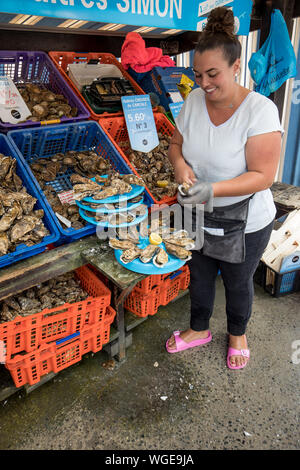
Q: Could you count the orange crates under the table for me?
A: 4